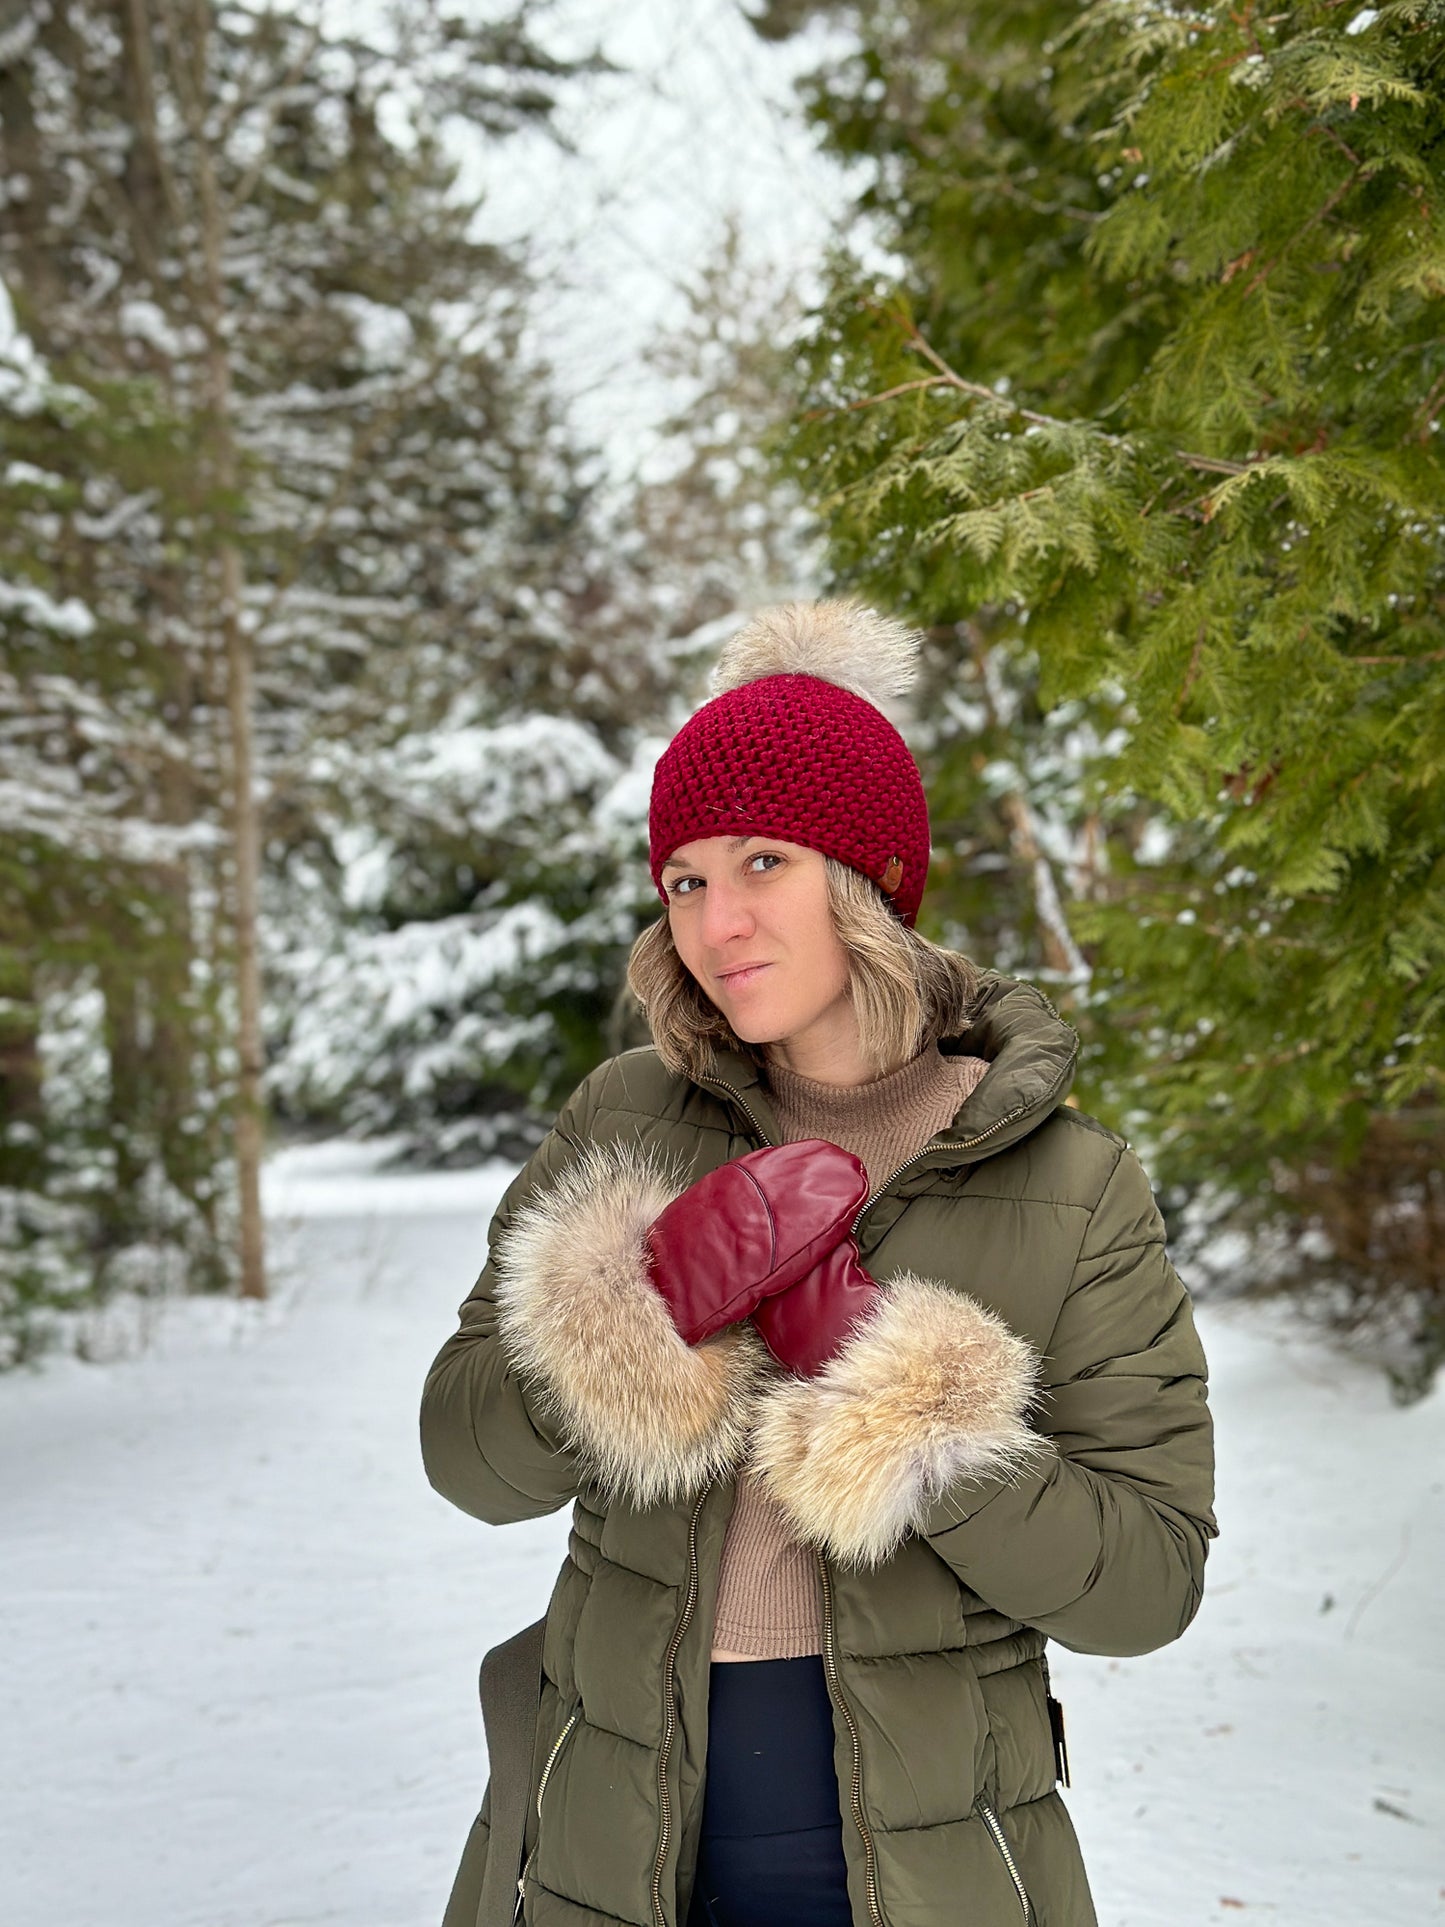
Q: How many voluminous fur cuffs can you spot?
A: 2